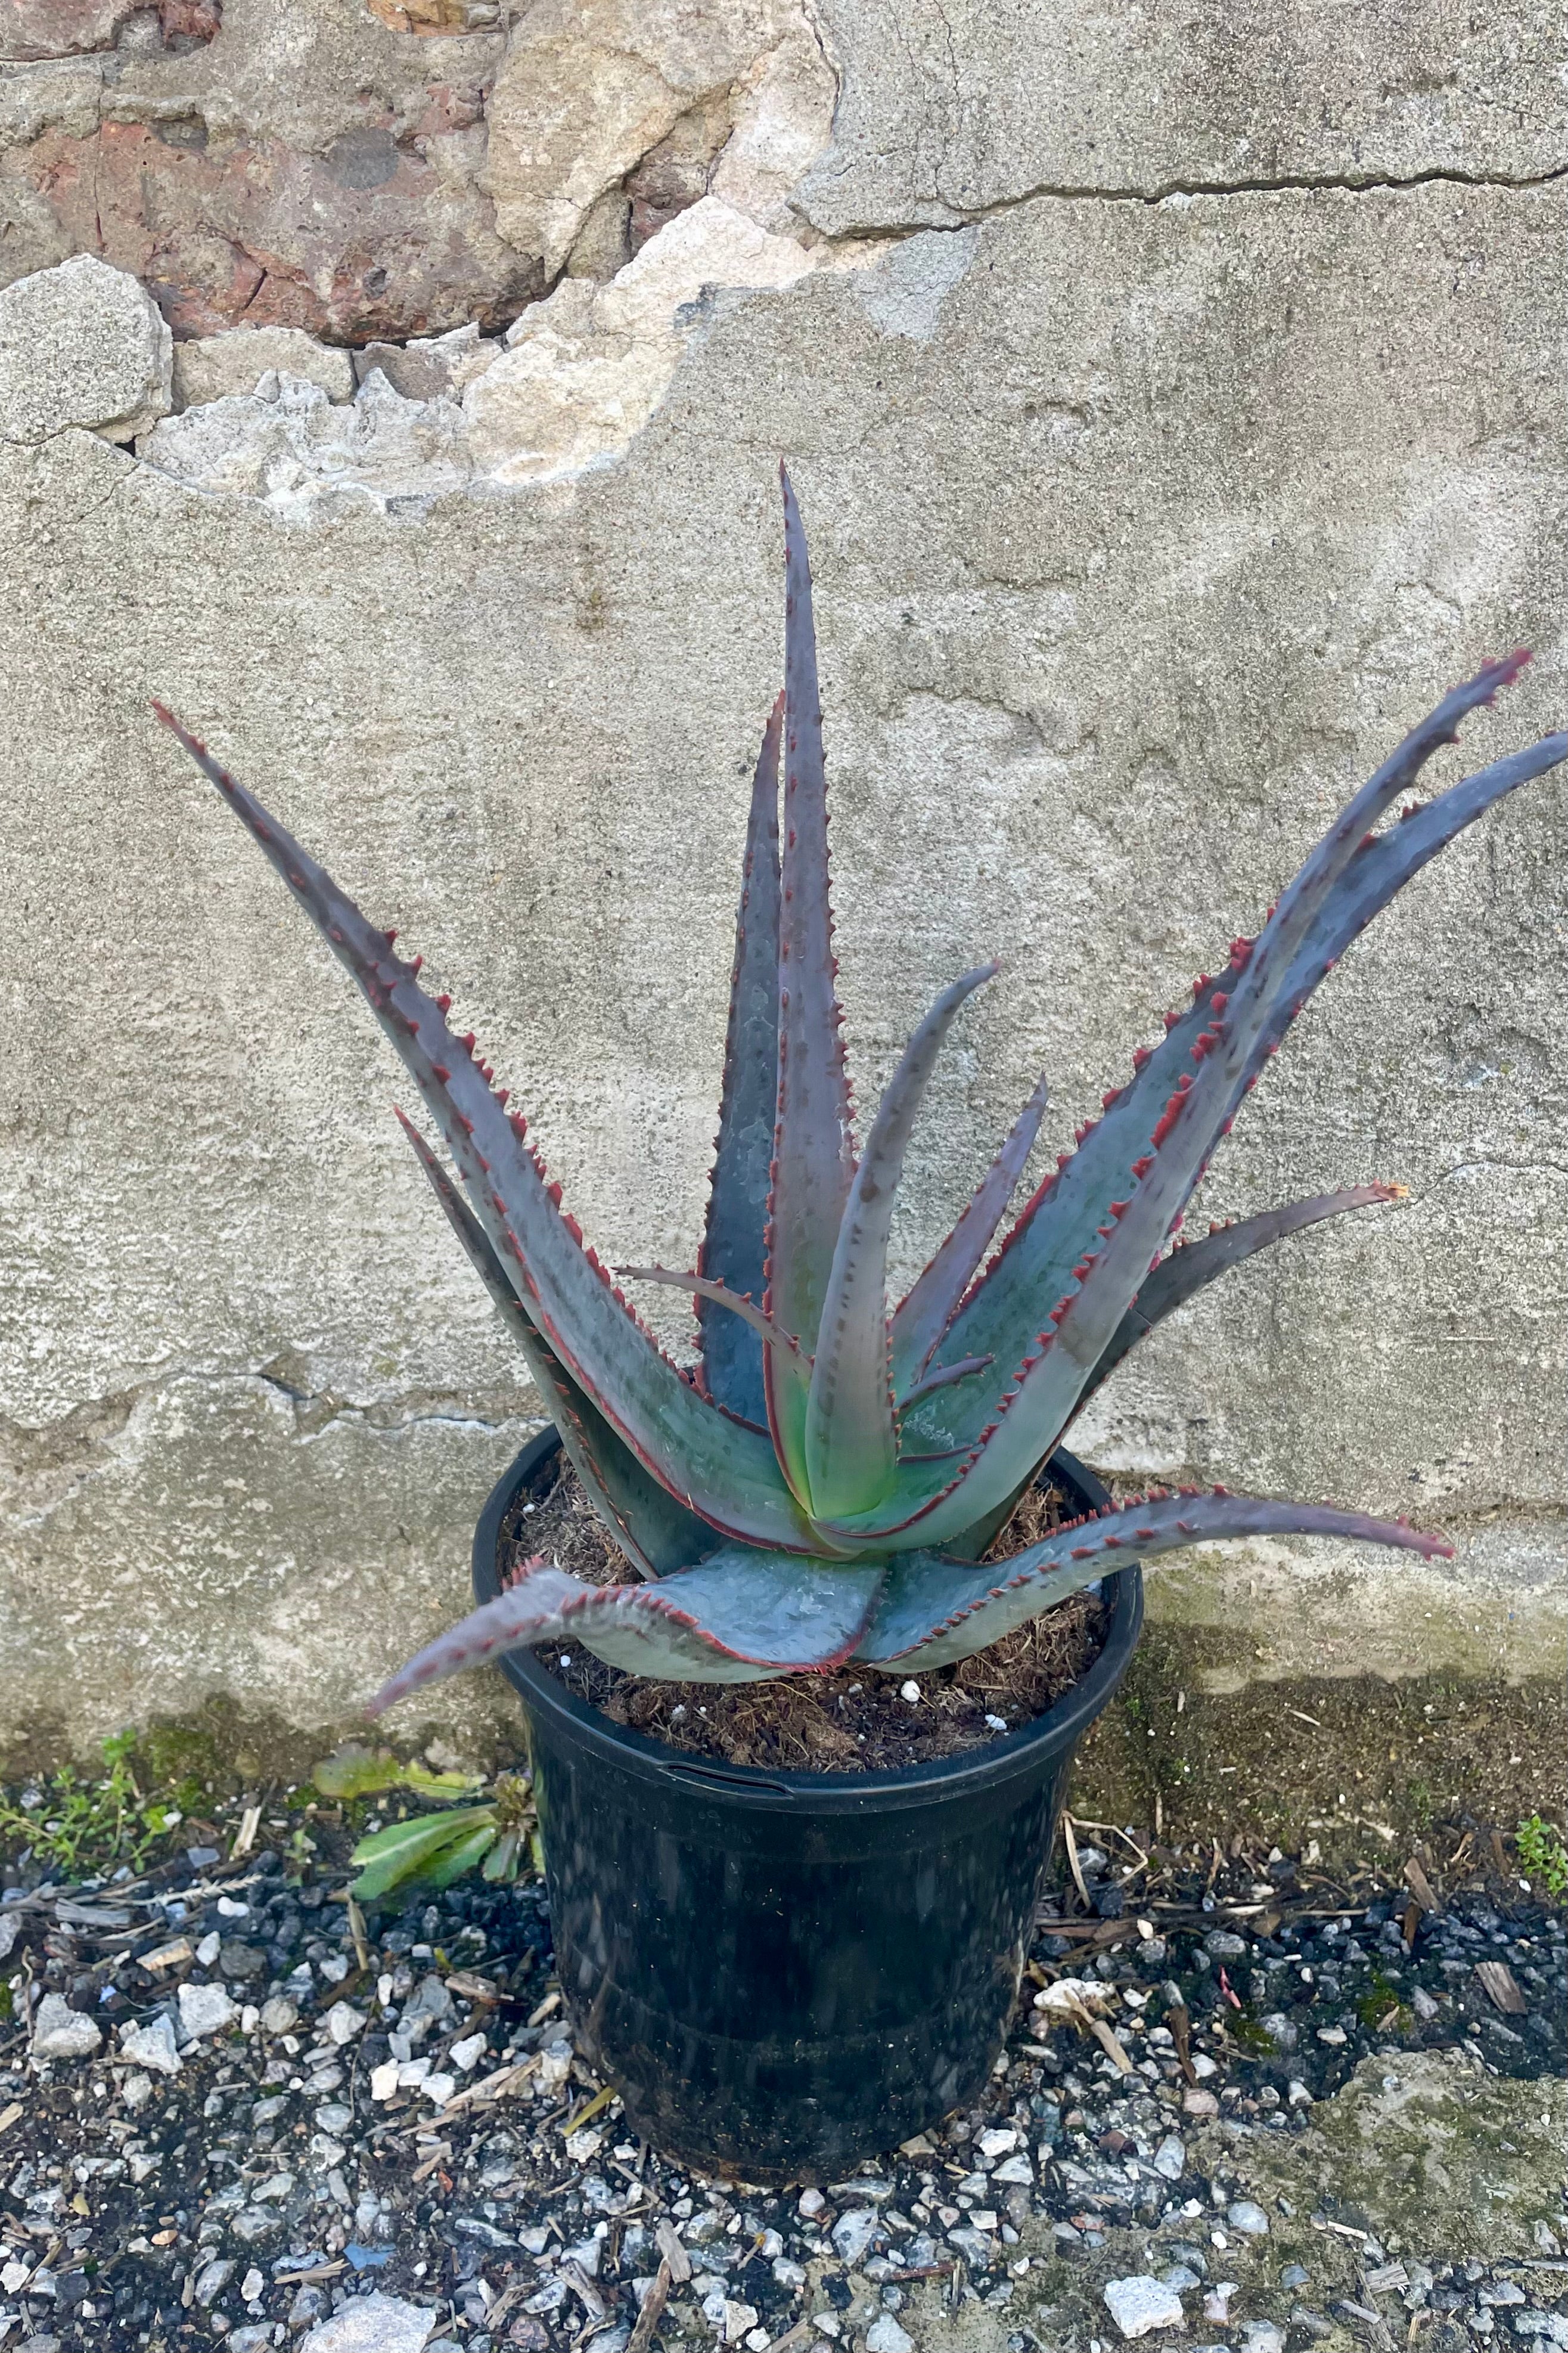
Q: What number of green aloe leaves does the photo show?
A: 13